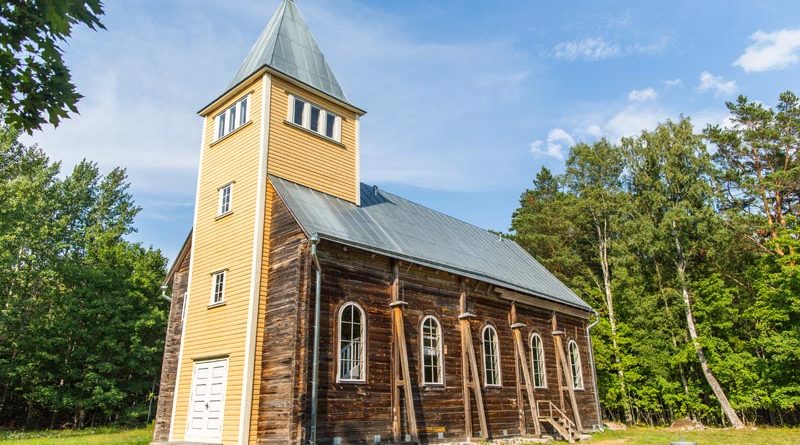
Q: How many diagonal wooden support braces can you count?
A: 4